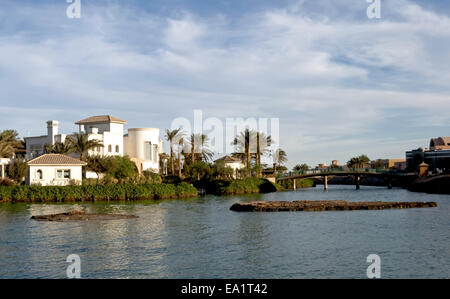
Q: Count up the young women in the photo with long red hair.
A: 0